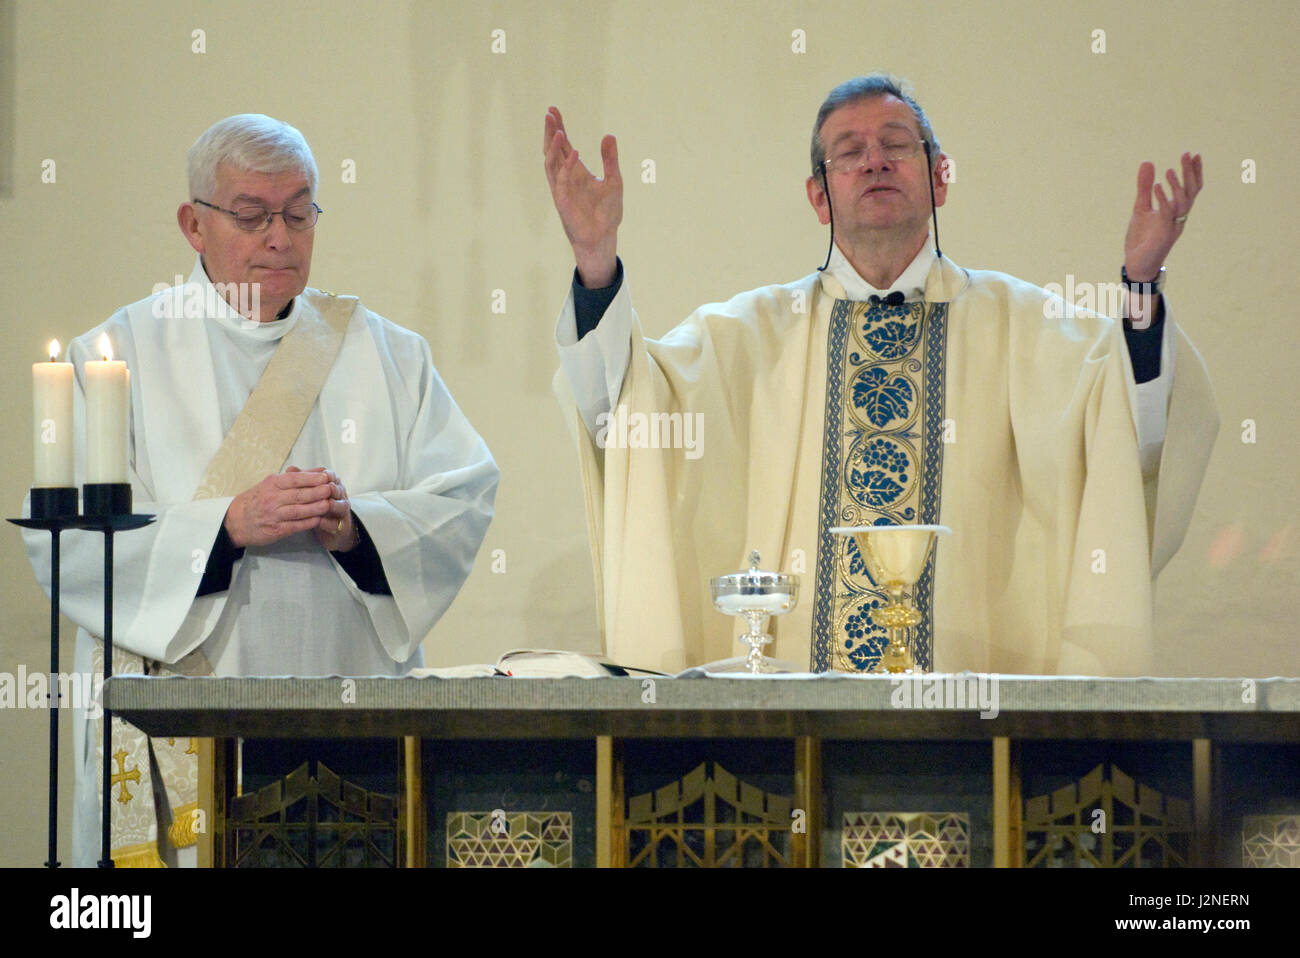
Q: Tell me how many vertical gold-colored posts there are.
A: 6